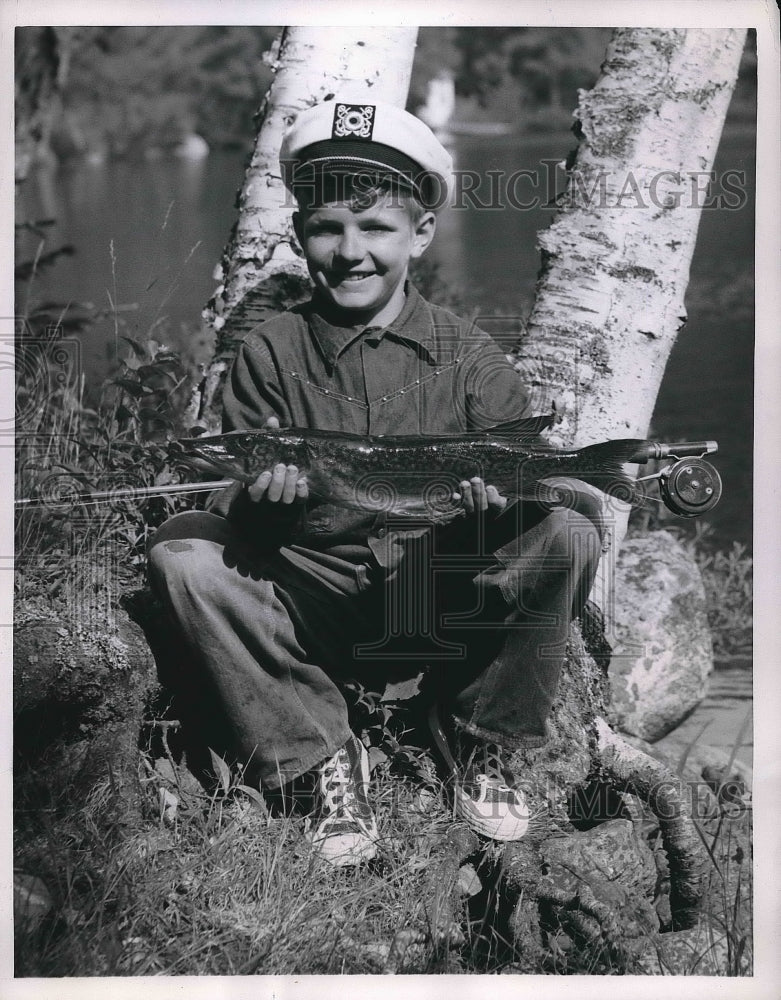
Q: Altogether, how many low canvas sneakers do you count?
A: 2